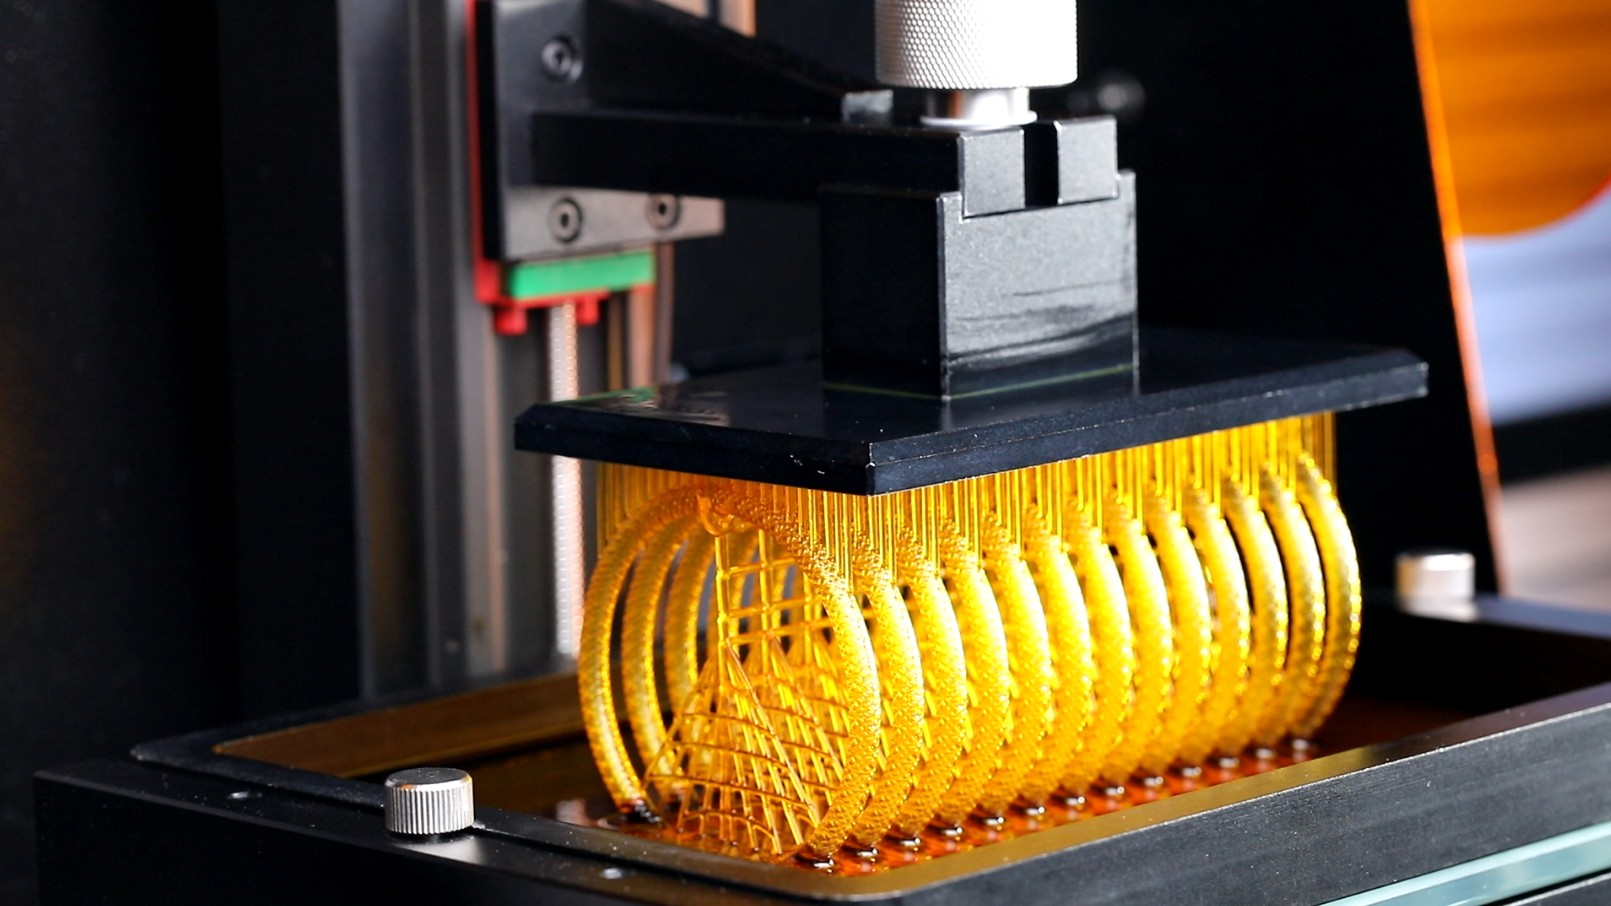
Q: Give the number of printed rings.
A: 13